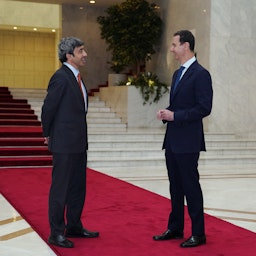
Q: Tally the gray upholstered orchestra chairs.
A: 0